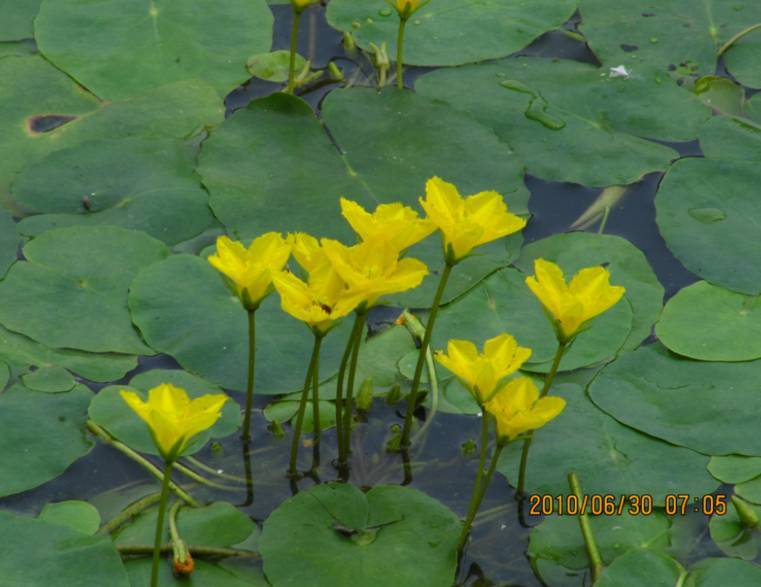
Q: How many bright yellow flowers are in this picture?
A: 12